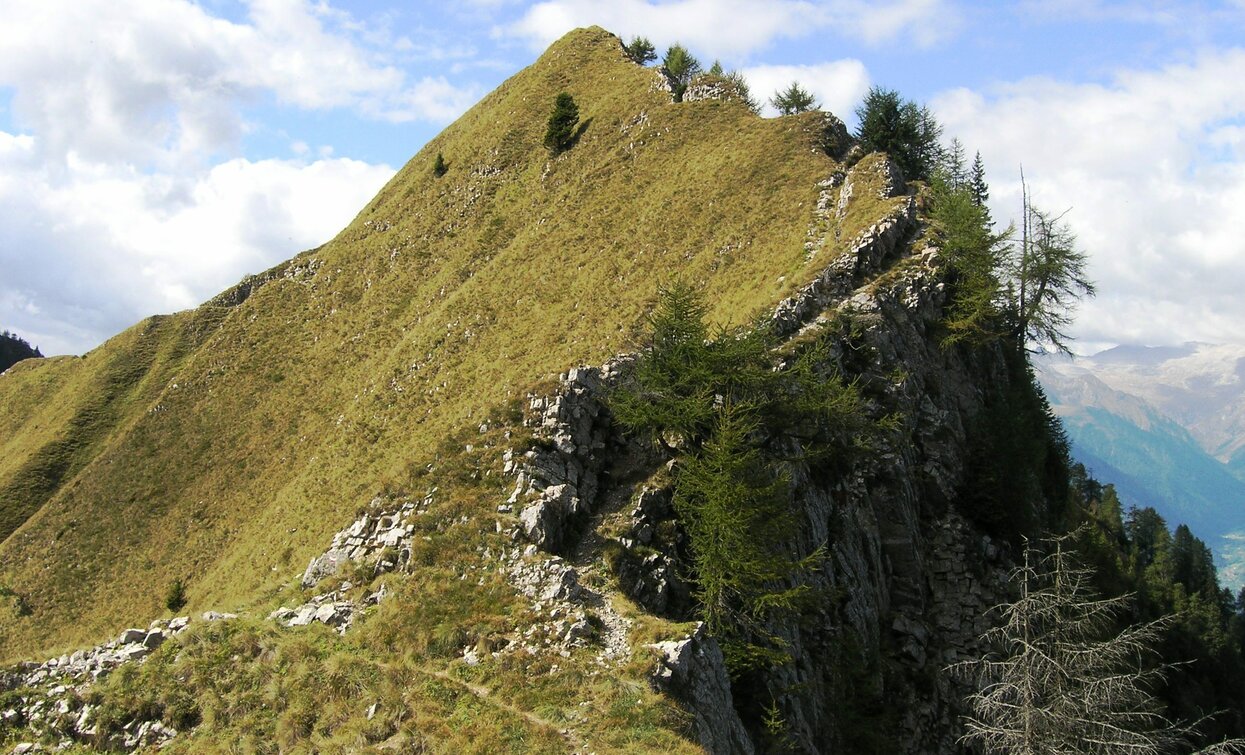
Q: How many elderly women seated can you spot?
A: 0